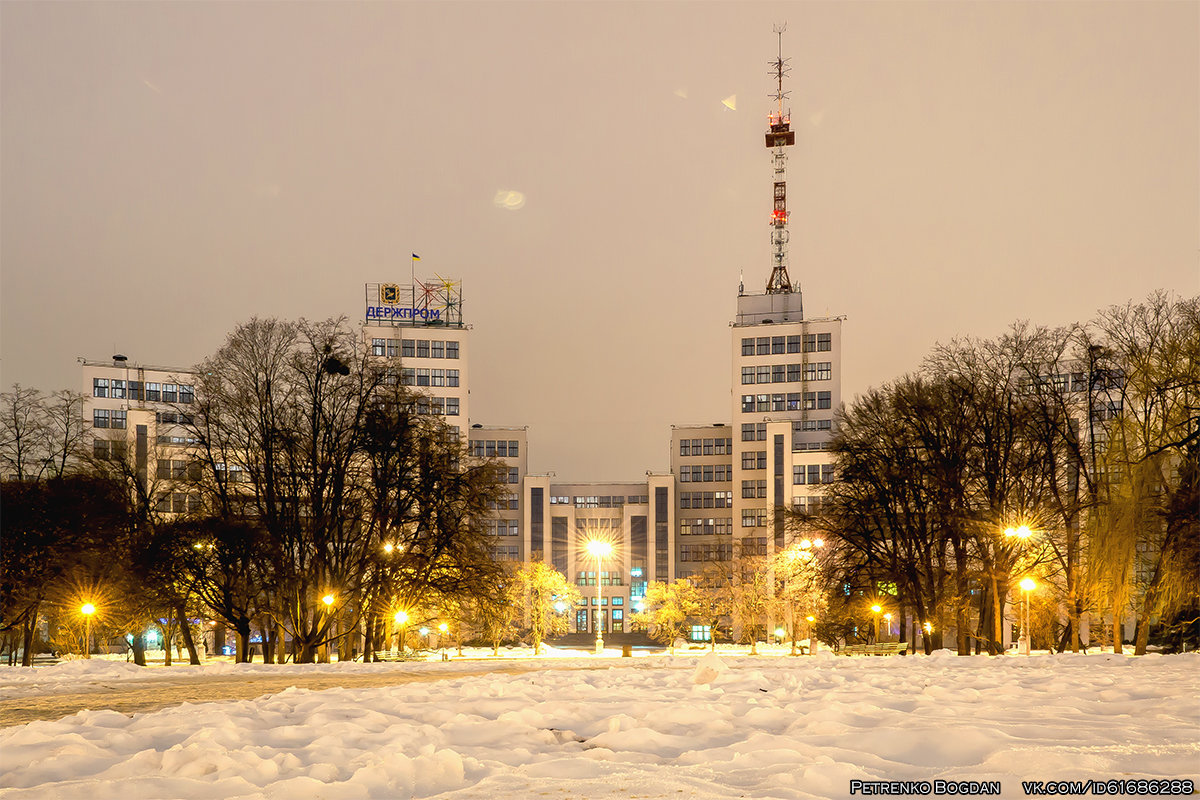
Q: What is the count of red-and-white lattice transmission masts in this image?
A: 1